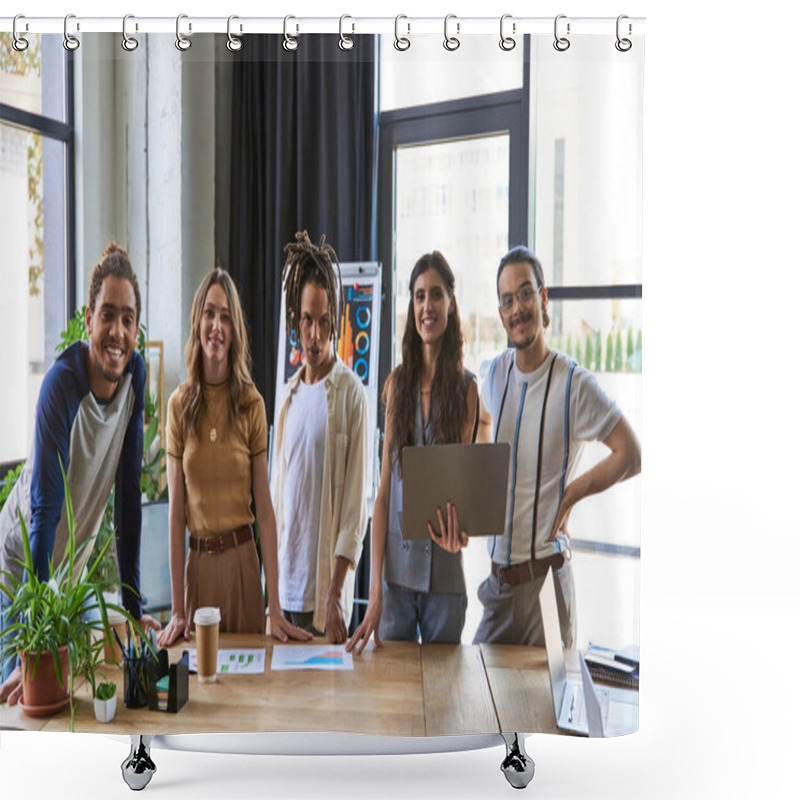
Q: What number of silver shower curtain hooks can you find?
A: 12